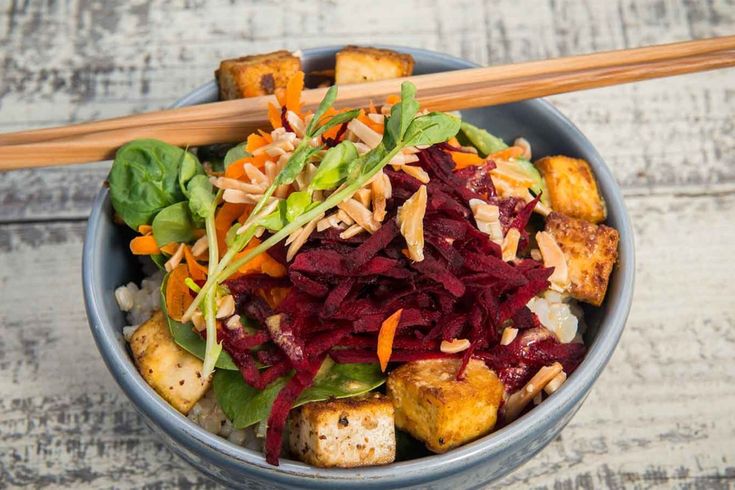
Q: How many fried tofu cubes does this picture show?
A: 7